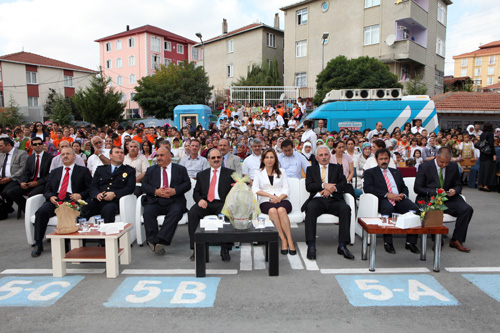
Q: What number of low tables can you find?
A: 3